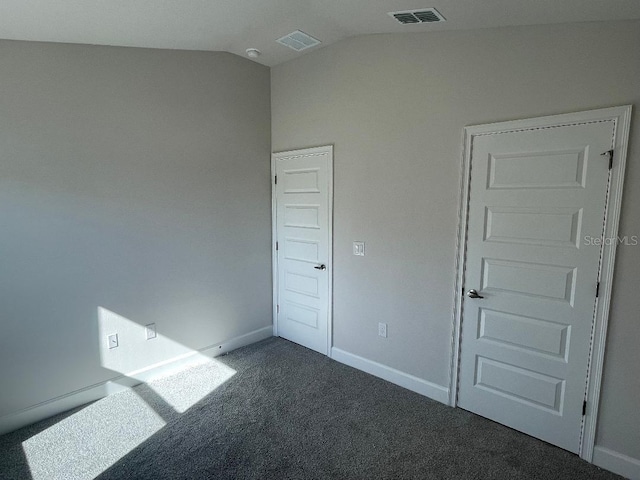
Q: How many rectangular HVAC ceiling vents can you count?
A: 2